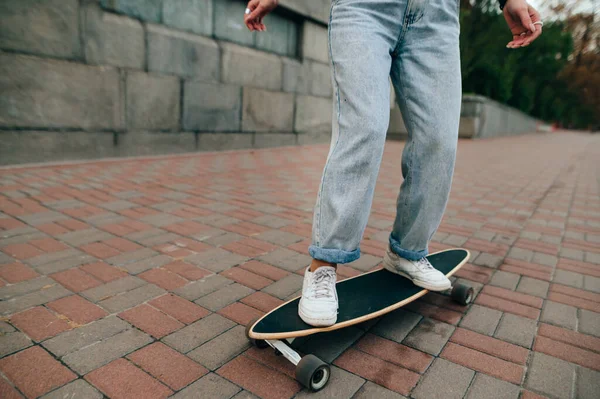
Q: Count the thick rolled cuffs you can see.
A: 2